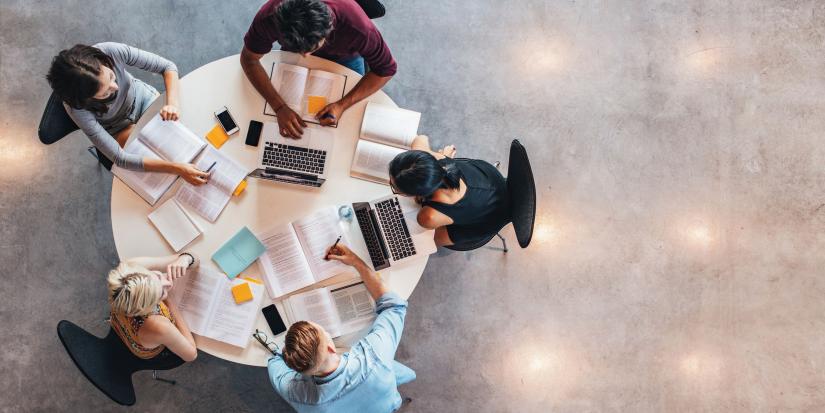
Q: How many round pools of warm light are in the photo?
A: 7